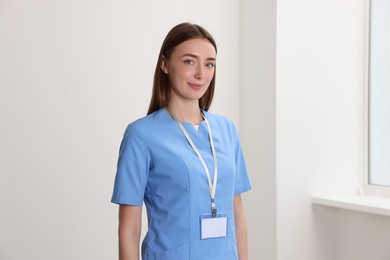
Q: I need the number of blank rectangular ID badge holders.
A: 1